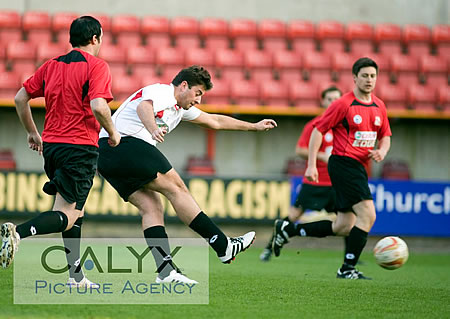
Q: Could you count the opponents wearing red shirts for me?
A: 3